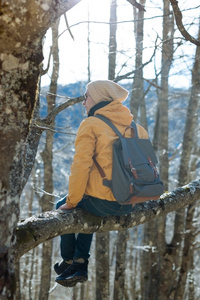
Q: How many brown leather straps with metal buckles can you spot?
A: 2